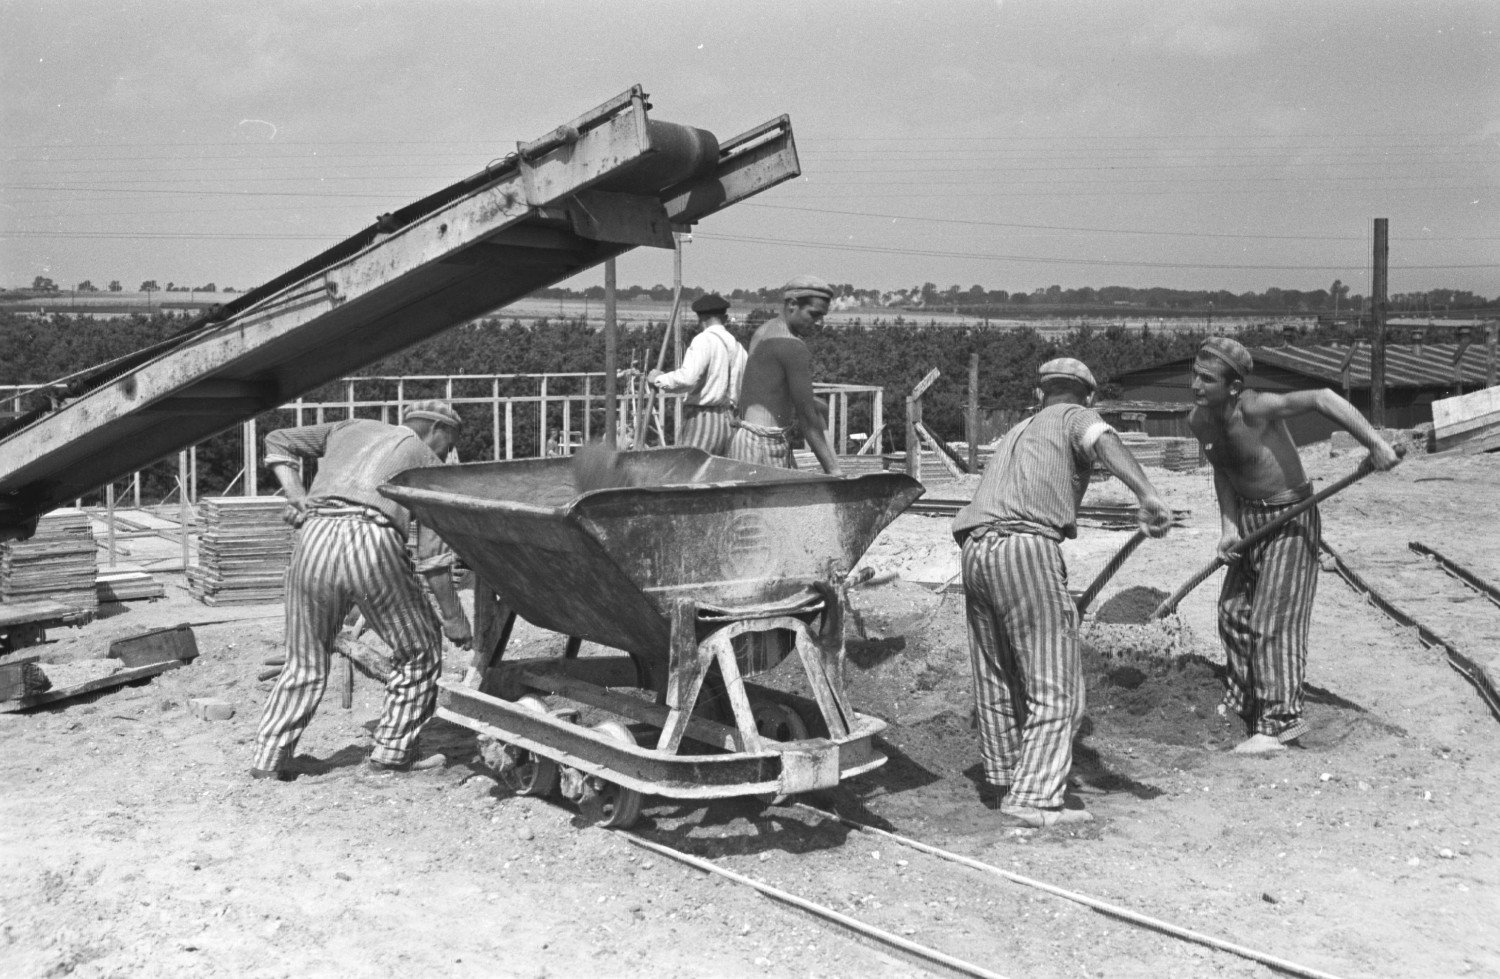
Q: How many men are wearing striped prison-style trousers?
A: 5